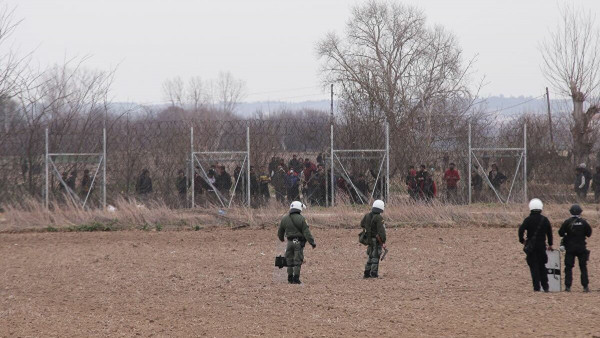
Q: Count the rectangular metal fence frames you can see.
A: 4